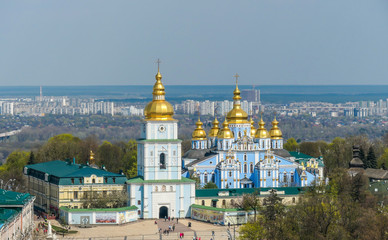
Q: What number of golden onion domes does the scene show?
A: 8